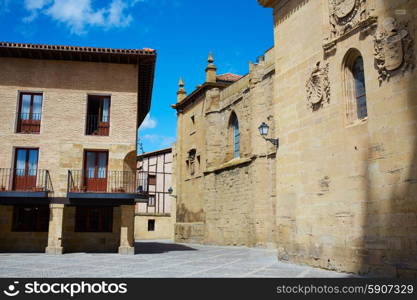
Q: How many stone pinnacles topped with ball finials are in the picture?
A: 2